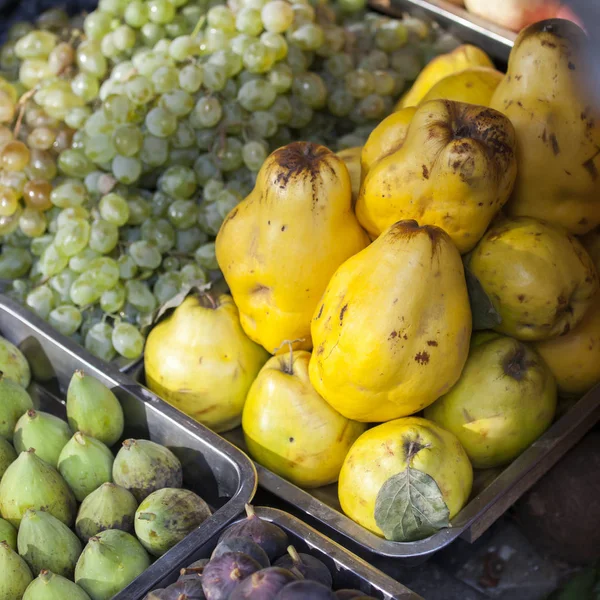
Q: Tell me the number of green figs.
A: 15